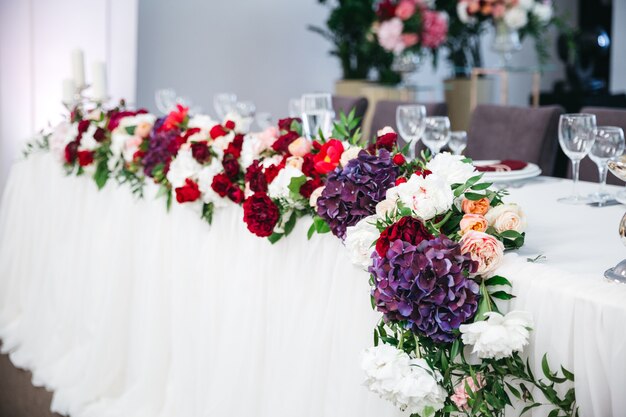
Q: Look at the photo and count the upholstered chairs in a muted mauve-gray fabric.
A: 4